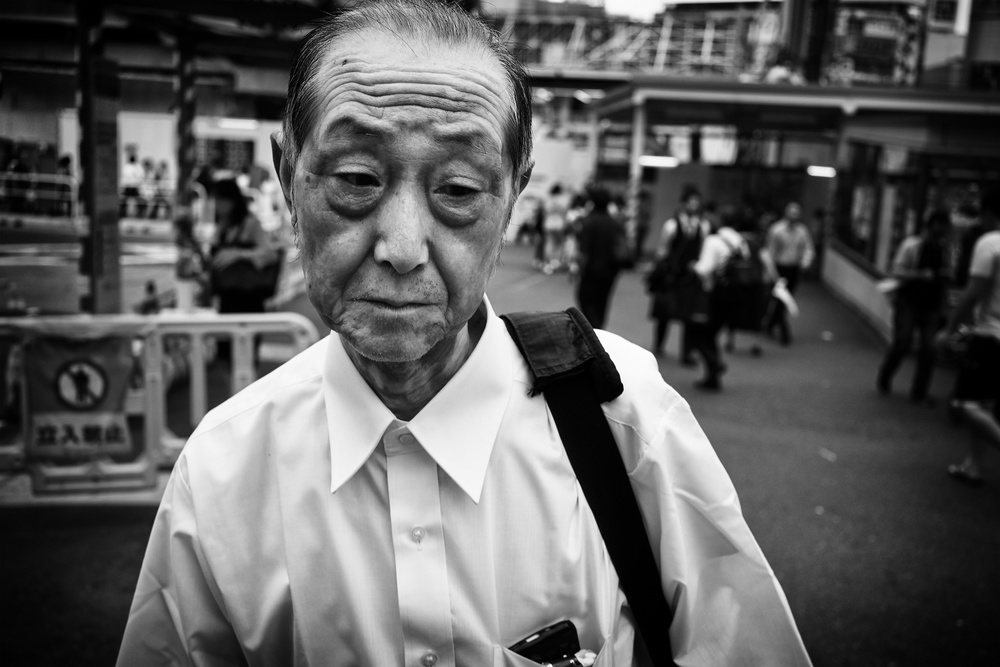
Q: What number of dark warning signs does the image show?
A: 1